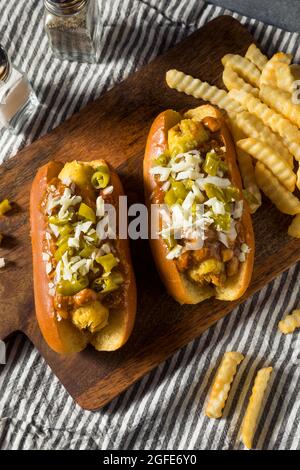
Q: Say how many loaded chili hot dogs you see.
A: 2